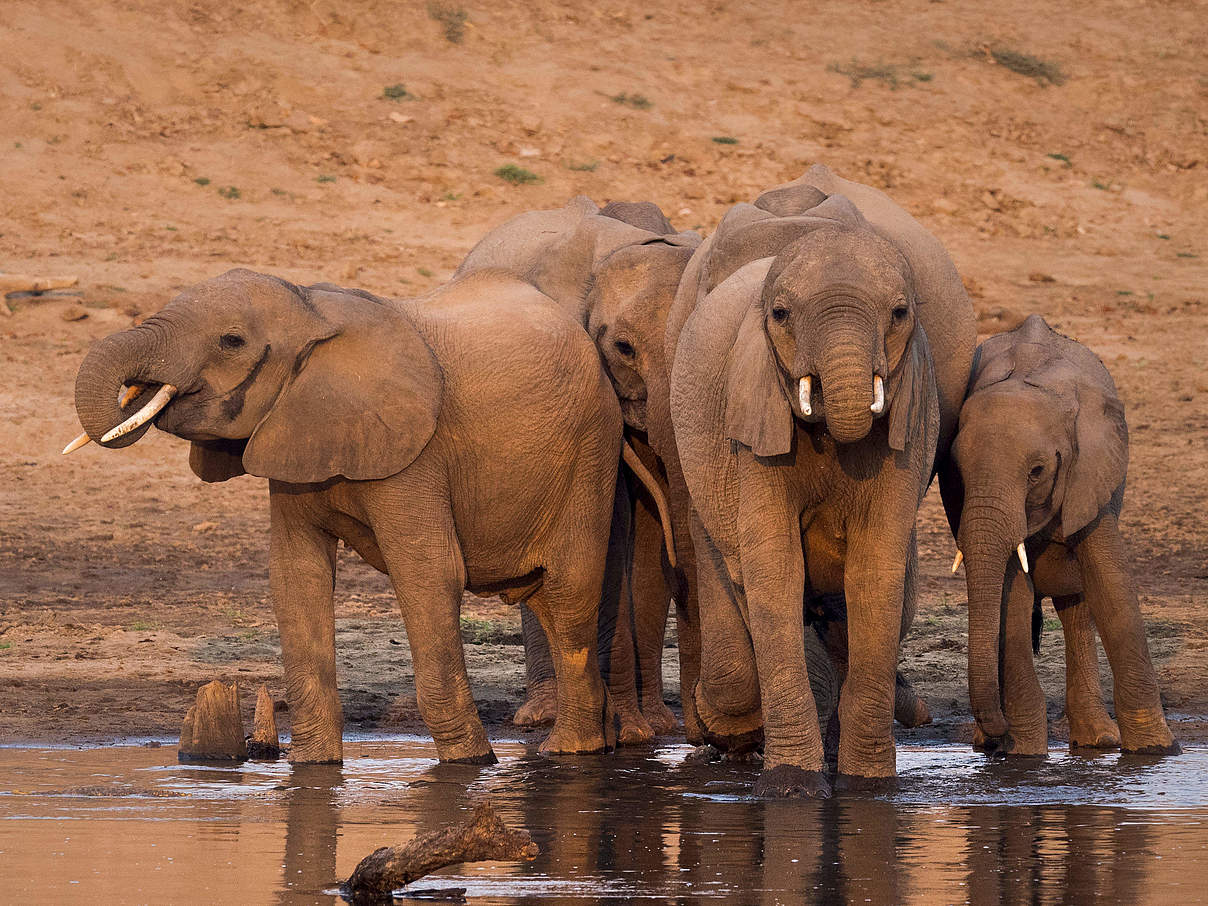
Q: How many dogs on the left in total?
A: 0